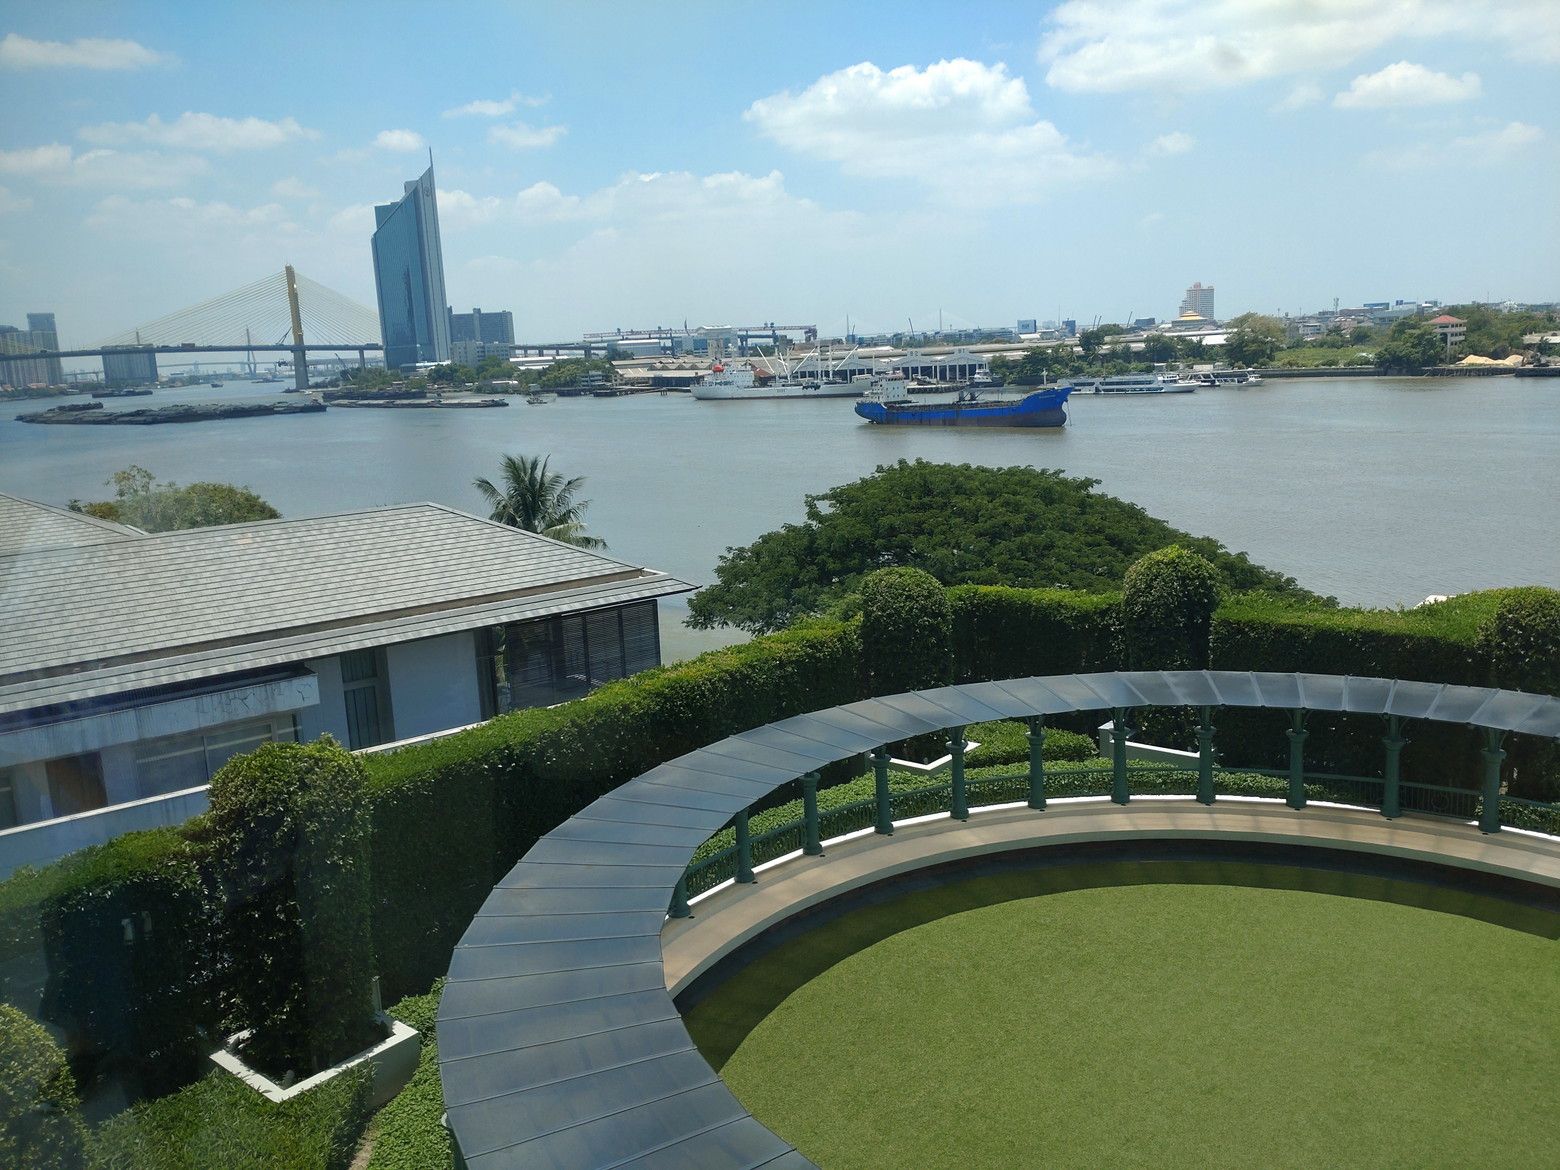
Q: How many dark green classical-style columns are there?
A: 11